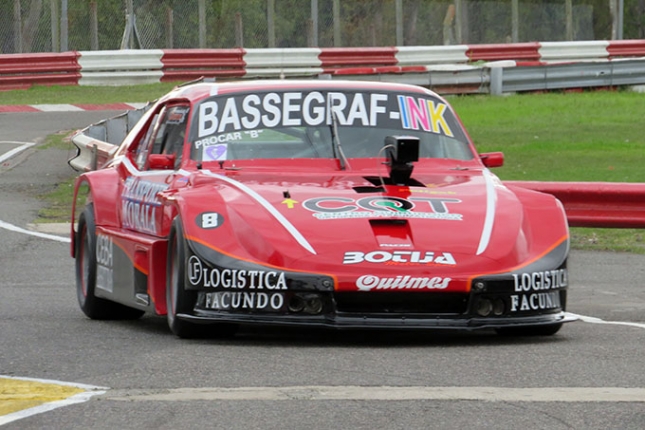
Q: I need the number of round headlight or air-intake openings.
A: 4